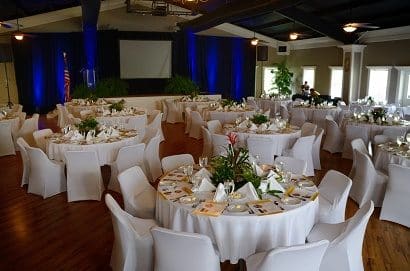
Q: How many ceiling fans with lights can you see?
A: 4